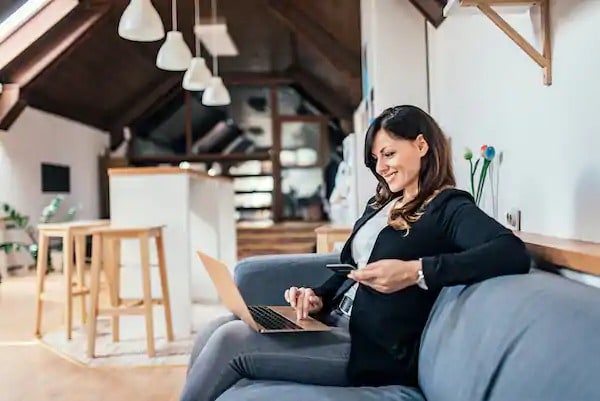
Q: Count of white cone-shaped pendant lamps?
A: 4